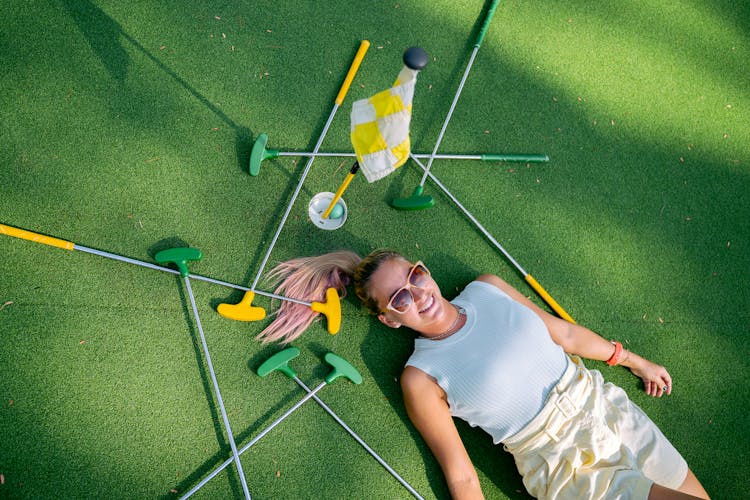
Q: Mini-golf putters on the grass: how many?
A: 8